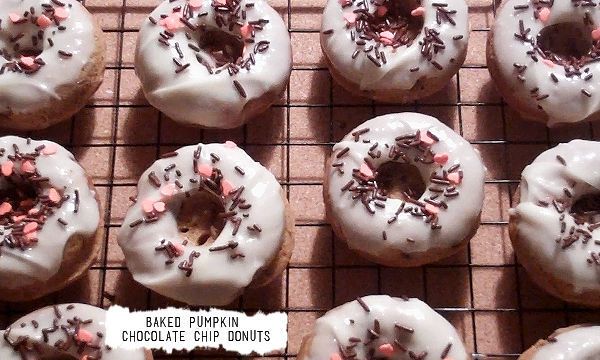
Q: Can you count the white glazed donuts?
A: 11